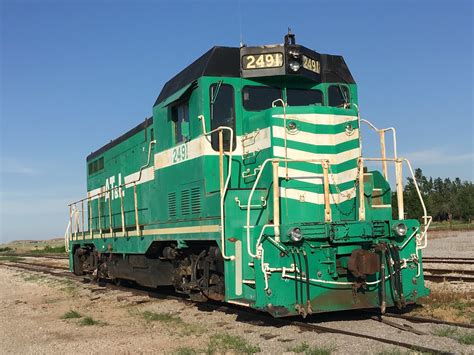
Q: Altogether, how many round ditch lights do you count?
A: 2